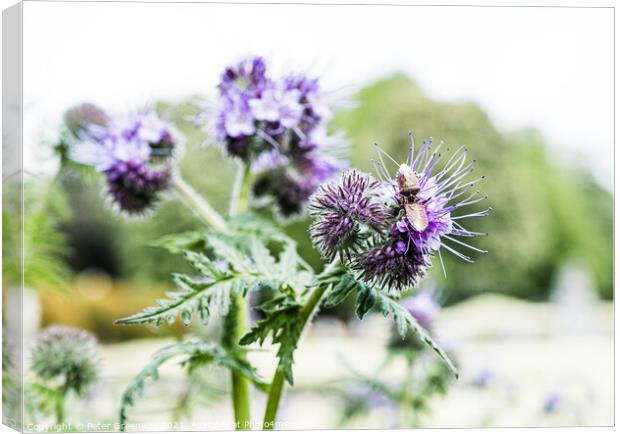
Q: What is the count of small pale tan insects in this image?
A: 2